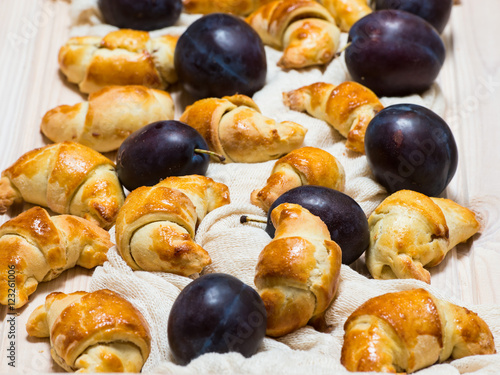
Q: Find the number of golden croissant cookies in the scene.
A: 15